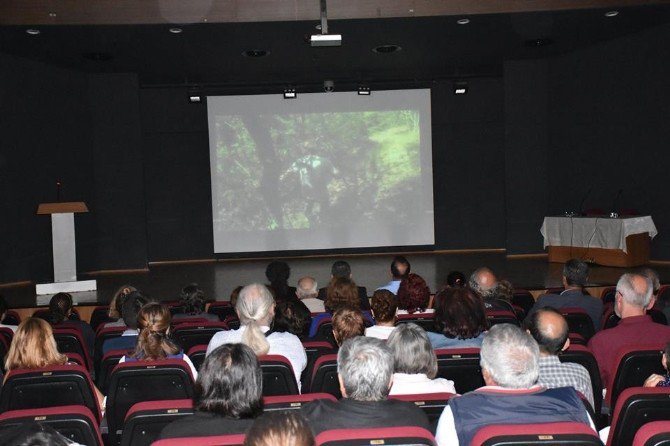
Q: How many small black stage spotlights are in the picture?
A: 4